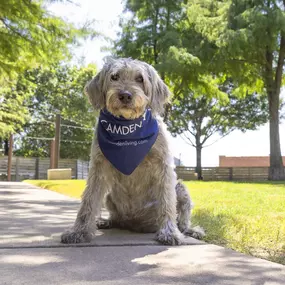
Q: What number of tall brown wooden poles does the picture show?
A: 3